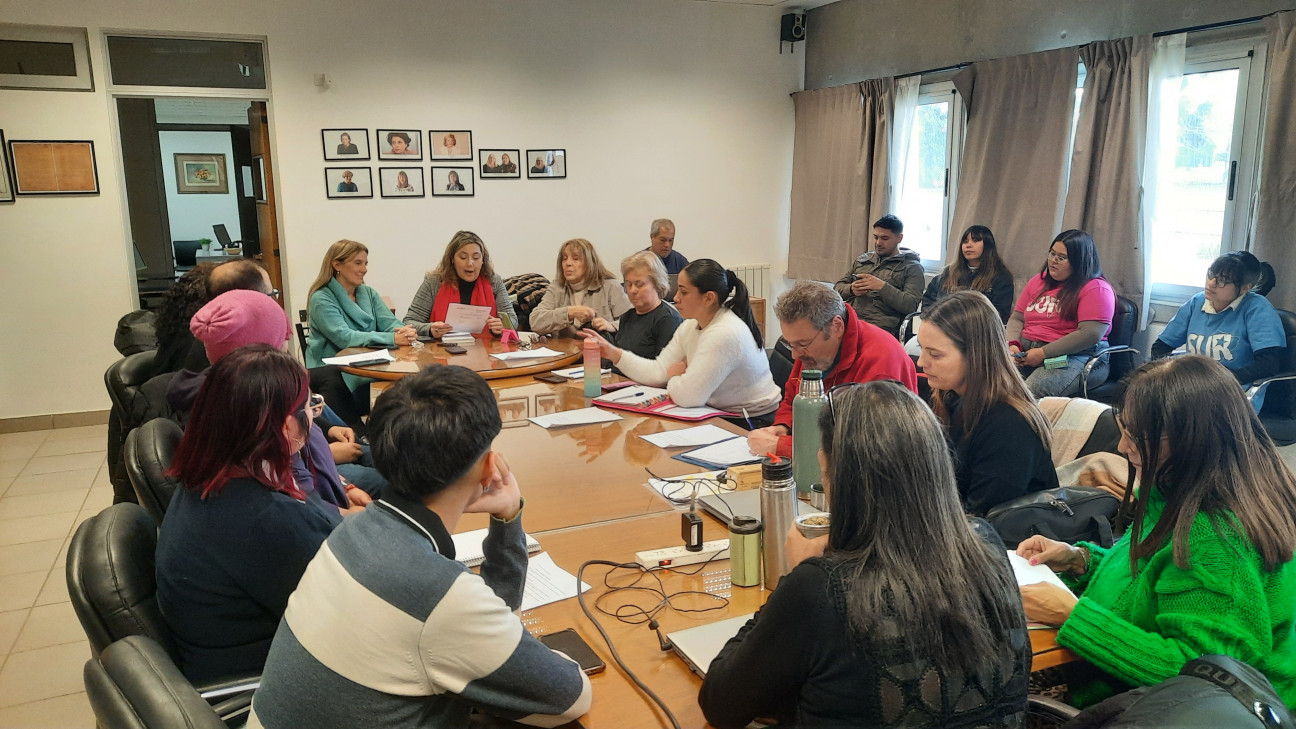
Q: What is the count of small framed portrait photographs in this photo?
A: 8